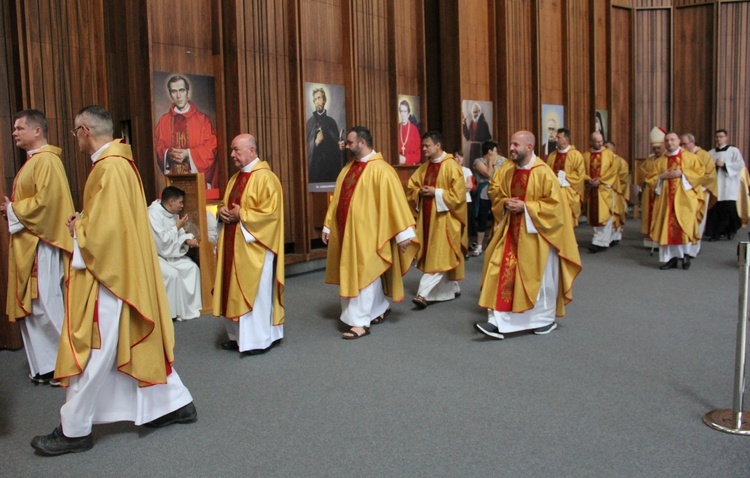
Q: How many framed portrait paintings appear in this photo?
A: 6